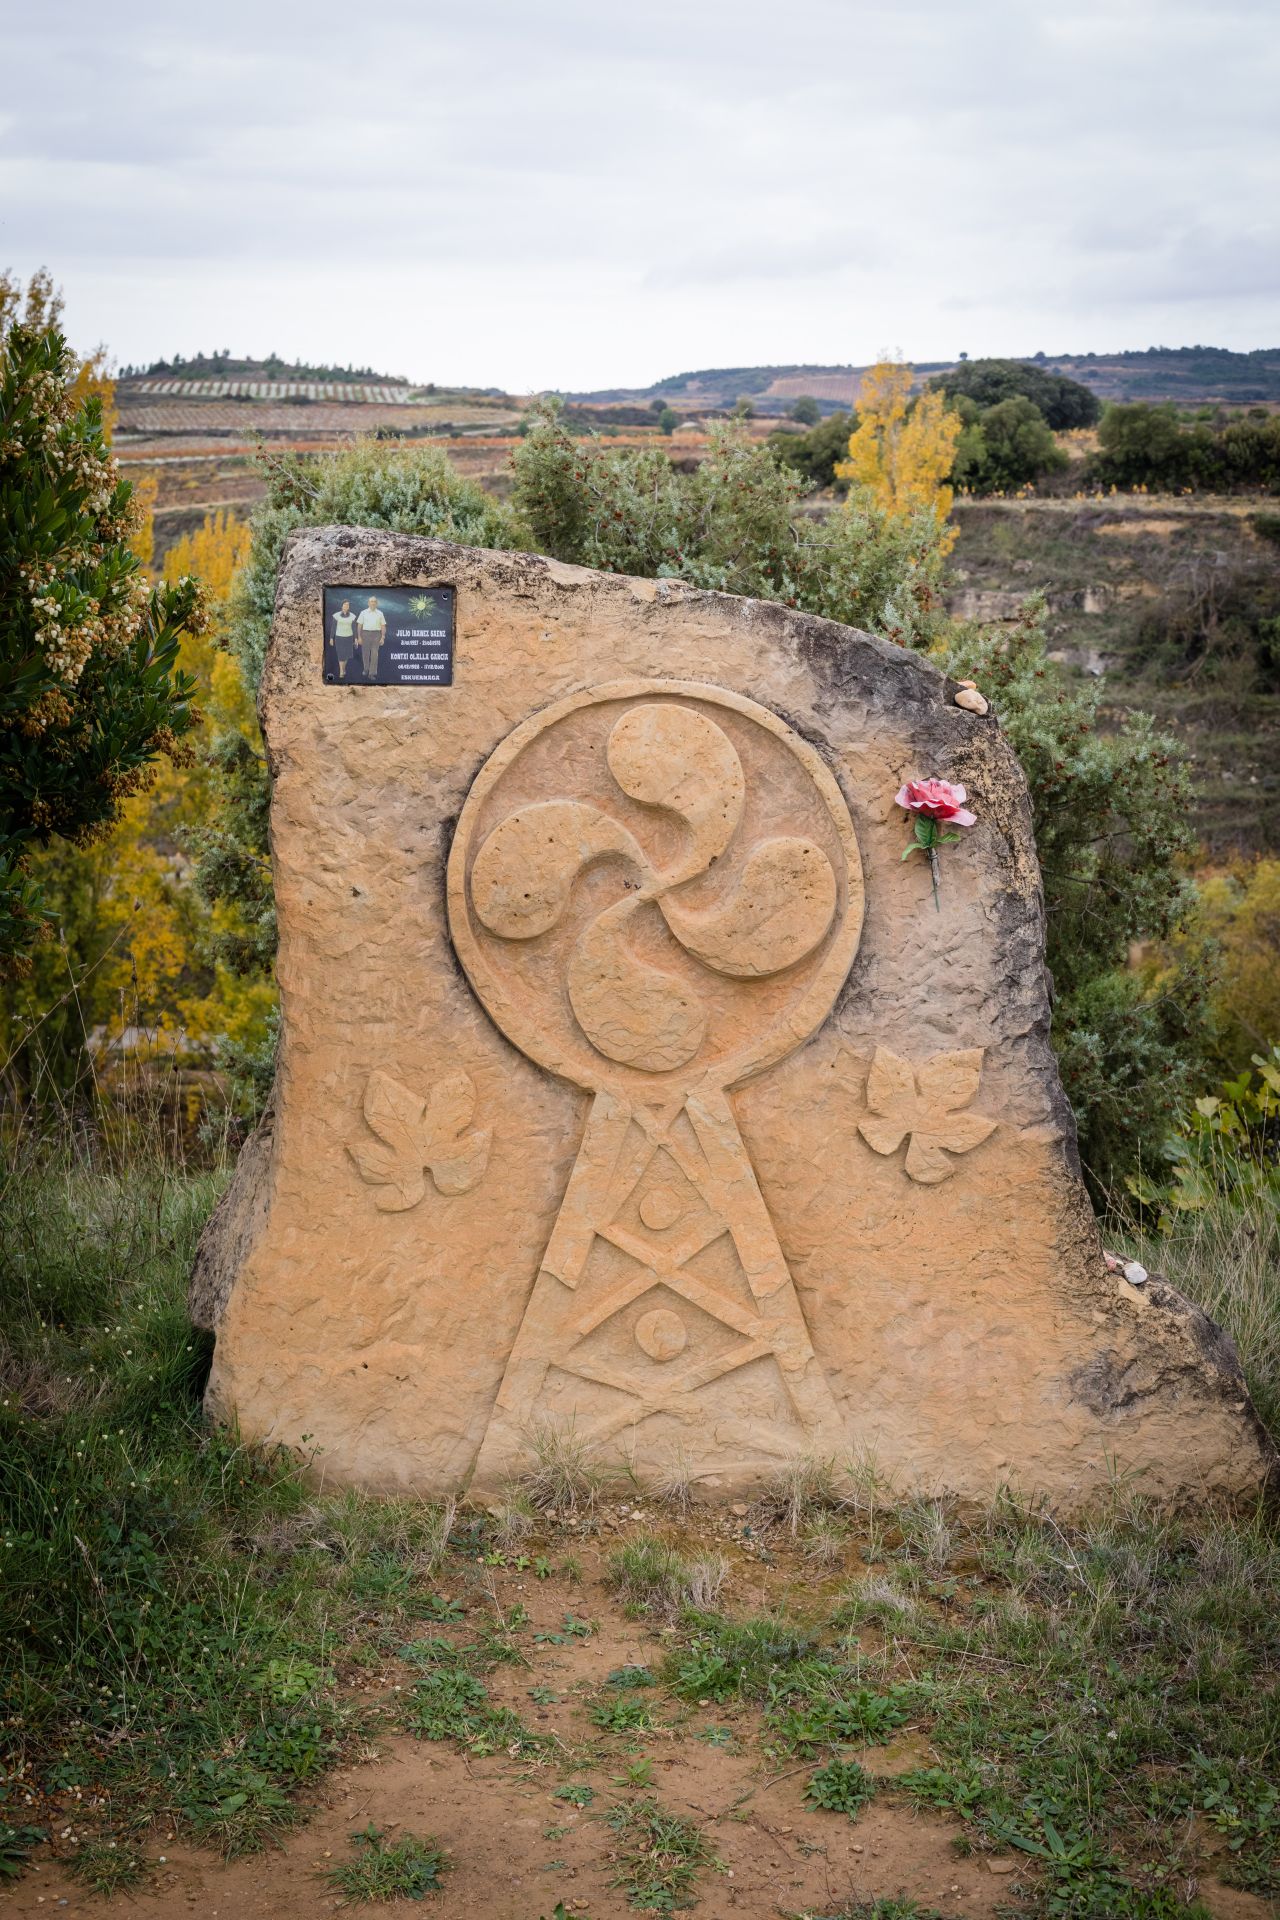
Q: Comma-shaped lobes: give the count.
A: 4